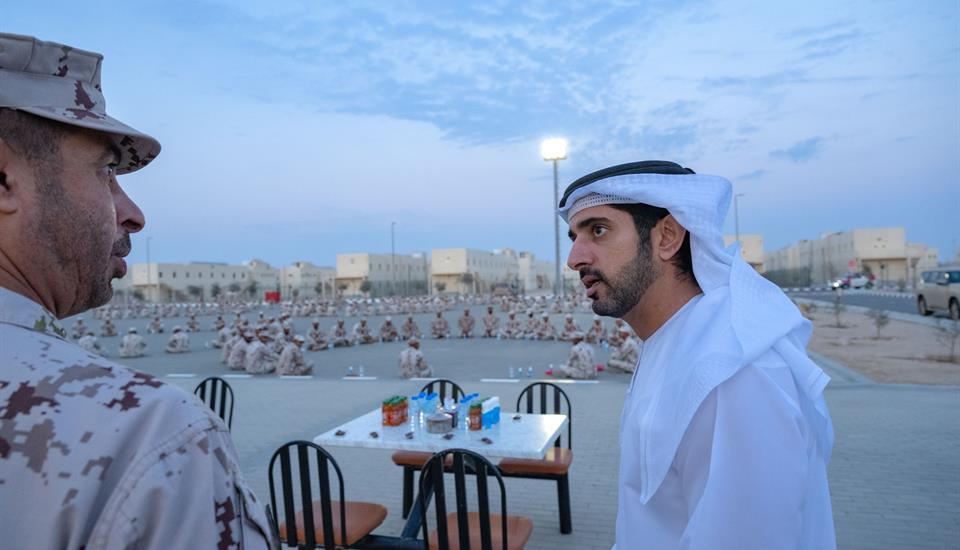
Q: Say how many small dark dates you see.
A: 6